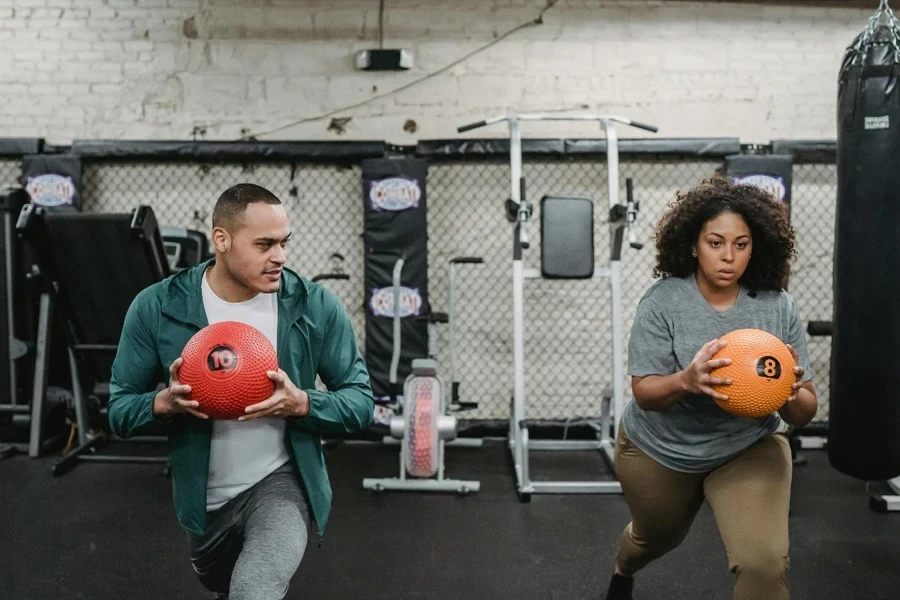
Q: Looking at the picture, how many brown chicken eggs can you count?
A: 0